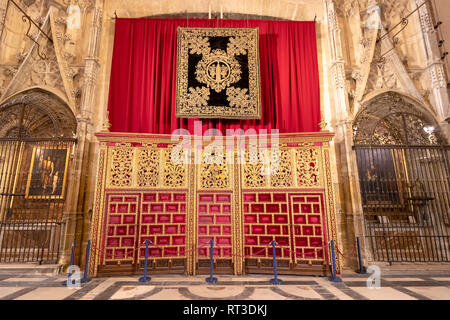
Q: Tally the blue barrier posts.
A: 7